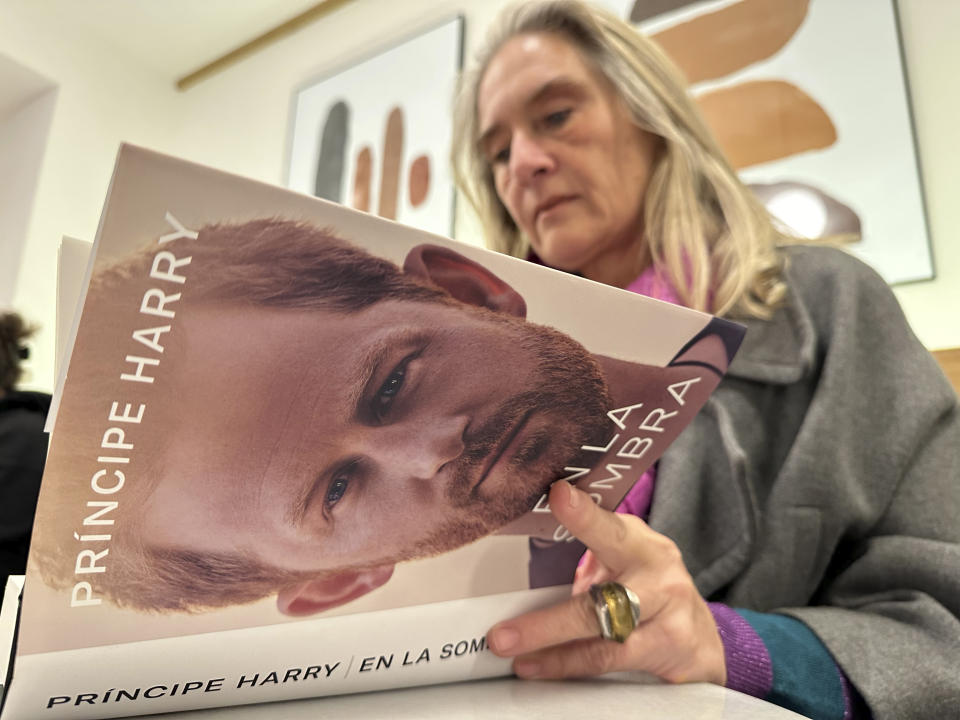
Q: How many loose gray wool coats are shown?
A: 1